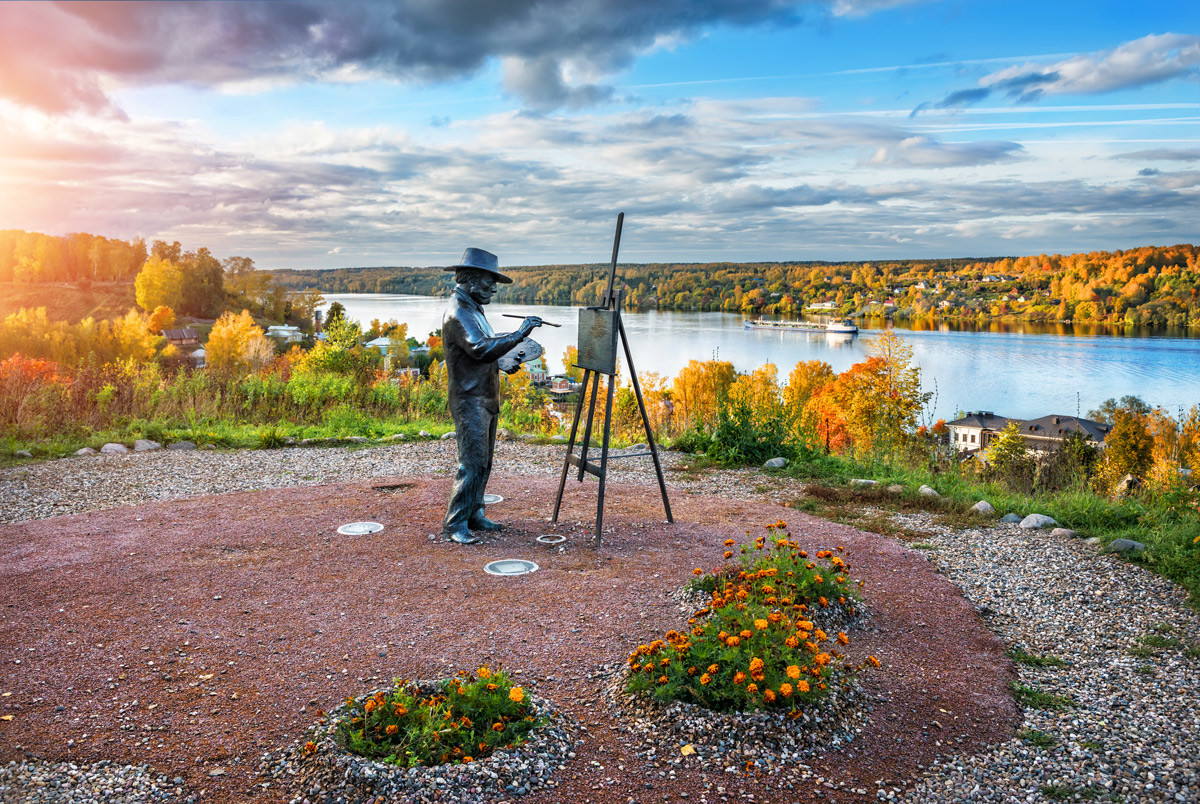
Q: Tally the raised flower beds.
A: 3